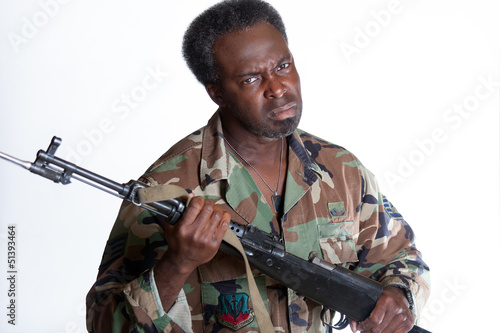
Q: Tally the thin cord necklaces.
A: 1